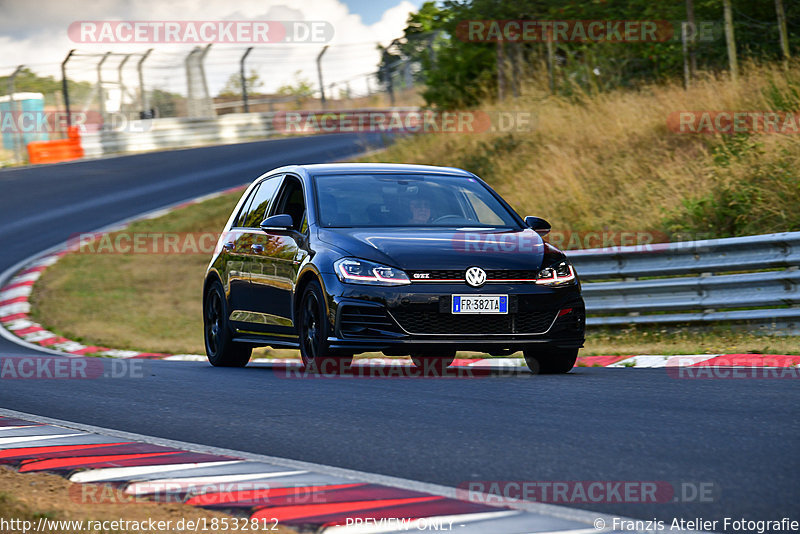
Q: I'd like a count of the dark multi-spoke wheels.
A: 2